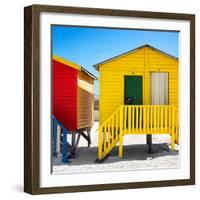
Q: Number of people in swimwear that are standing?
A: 0